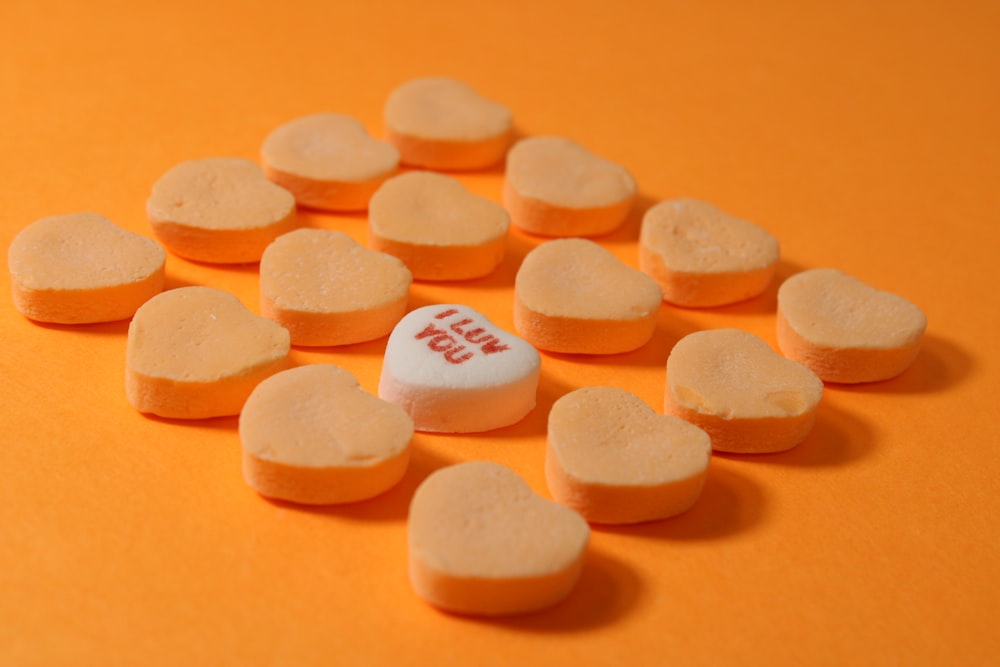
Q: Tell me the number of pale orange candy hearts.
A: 15